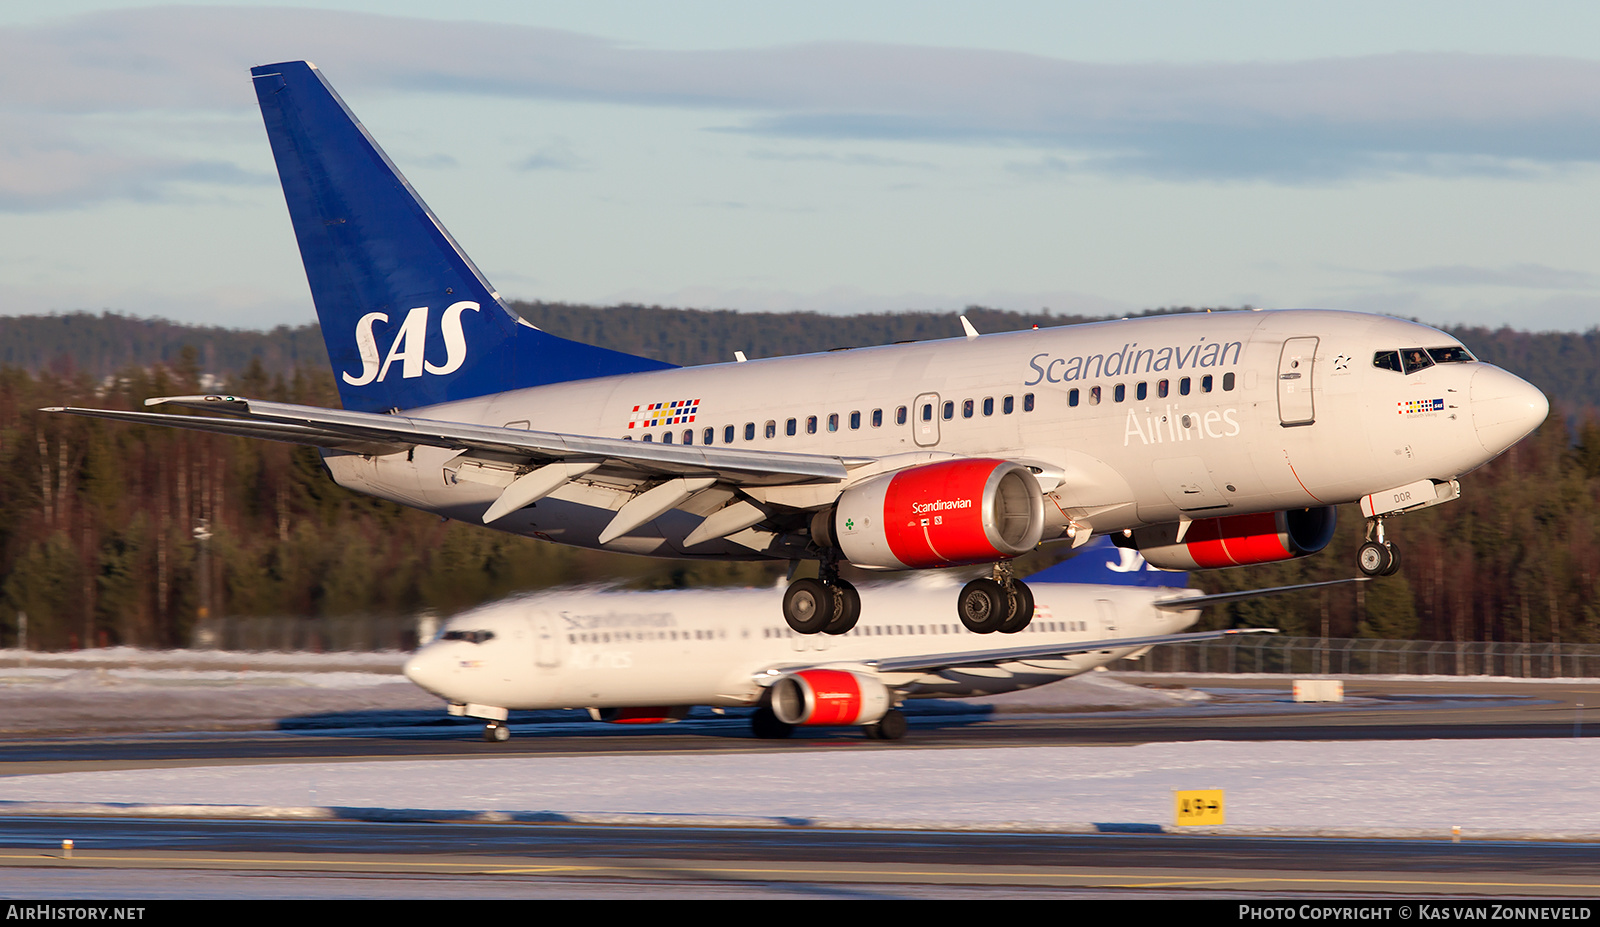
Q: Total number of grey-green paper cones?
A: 0